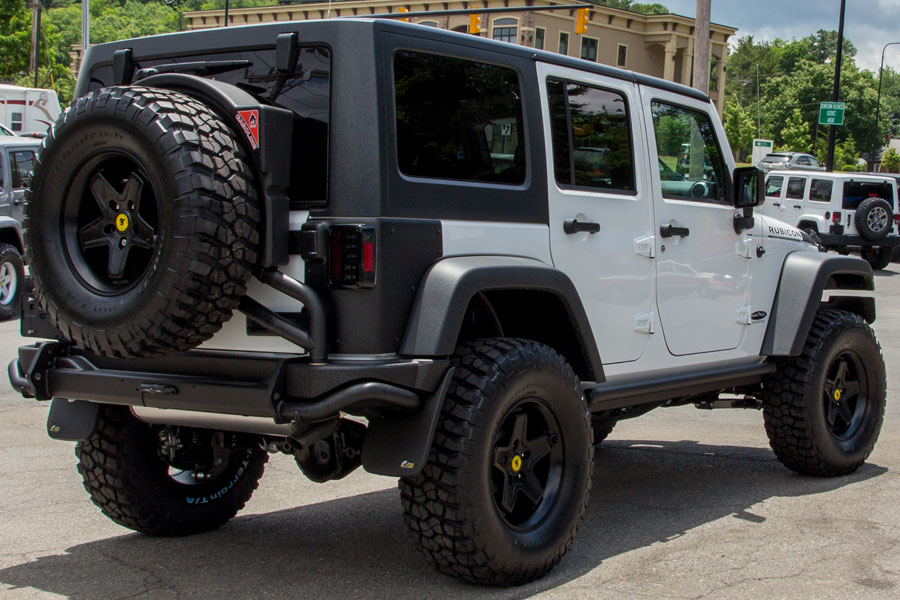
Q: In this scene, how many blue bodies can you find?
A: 0